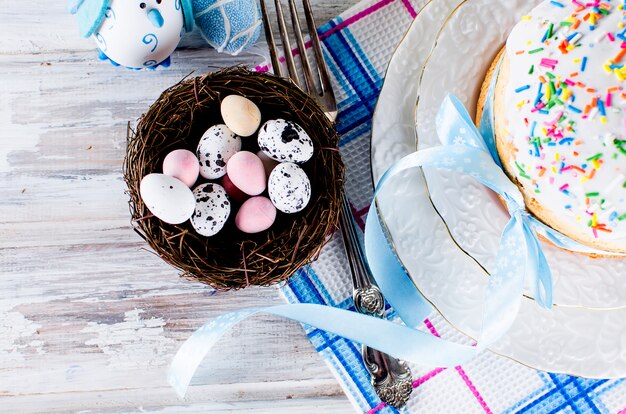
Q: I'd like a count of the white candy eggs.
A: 5